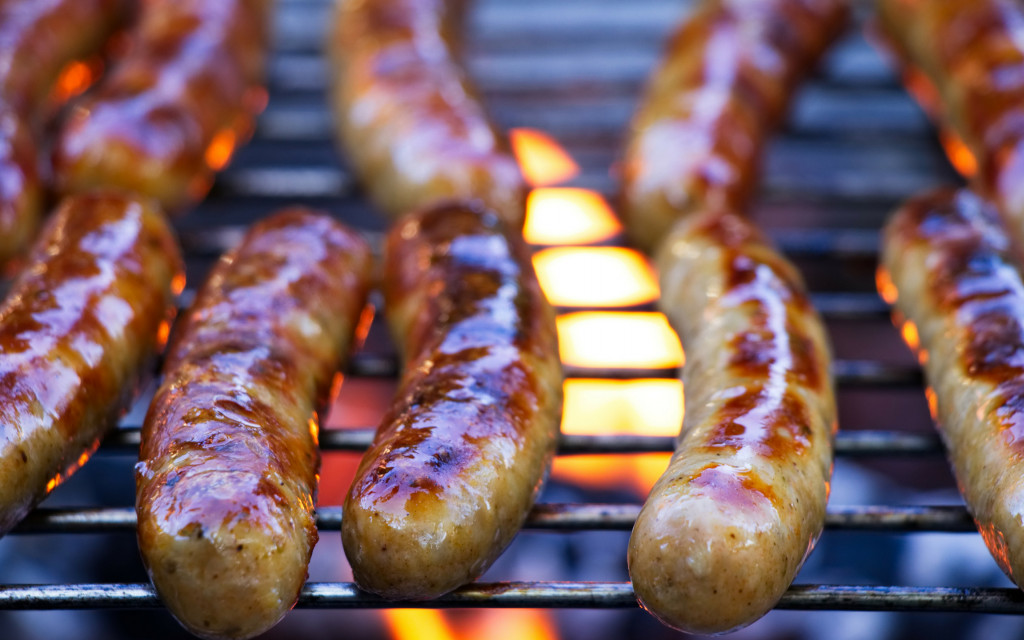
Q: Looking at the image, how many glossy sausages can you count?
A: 10